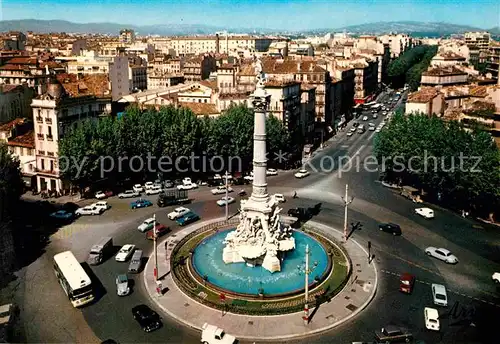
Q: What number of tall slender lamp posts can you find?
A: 4